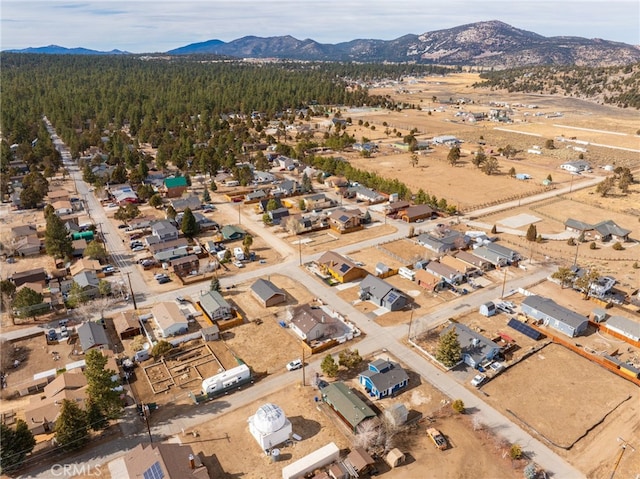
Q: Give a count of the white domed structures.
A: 1